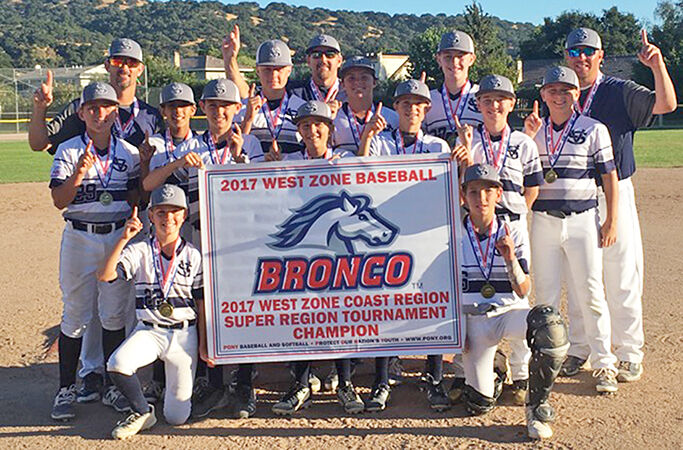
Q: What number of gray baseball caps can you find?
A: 15